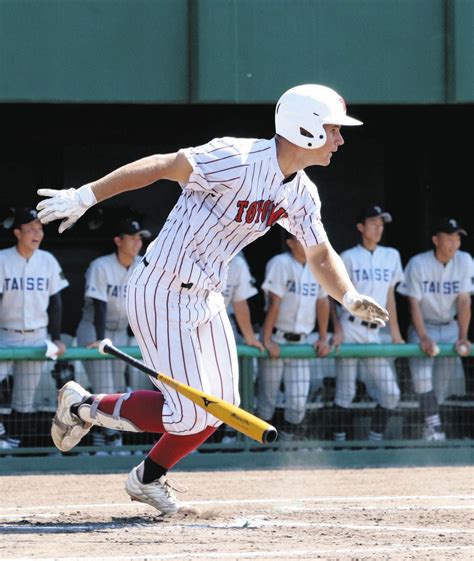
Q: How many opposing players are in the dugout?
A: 6